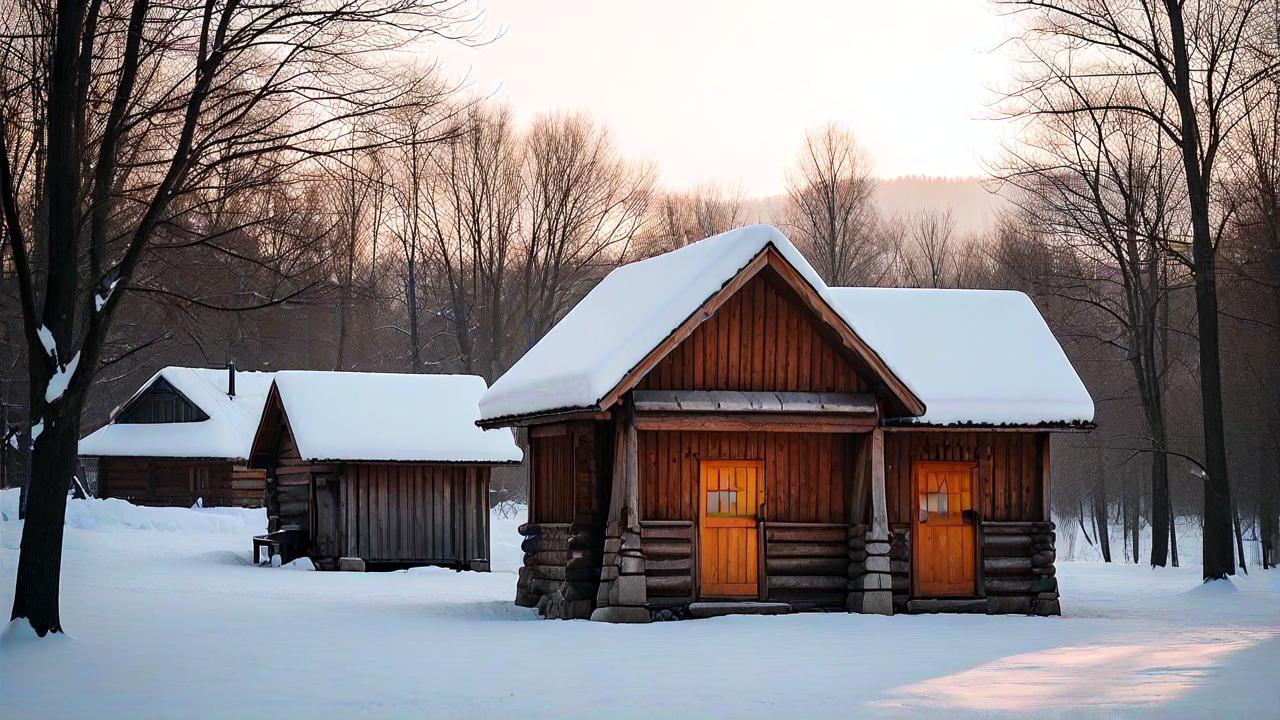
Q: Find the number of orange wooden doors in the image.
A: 2